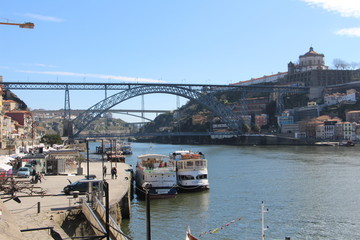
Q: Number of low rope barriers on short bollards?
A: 1